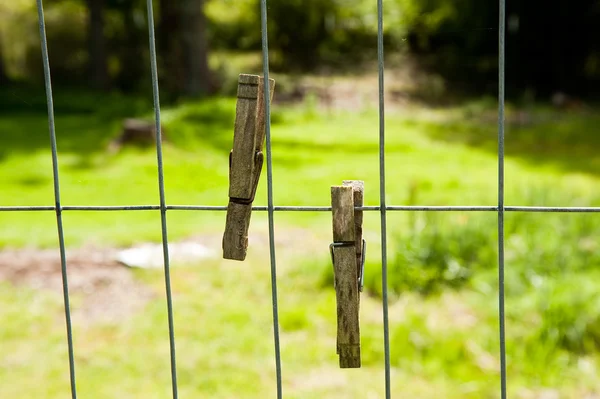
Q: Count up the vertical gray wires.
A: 5